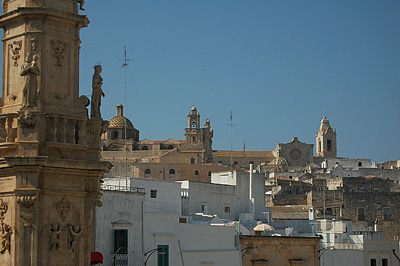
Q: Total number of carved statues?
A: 2